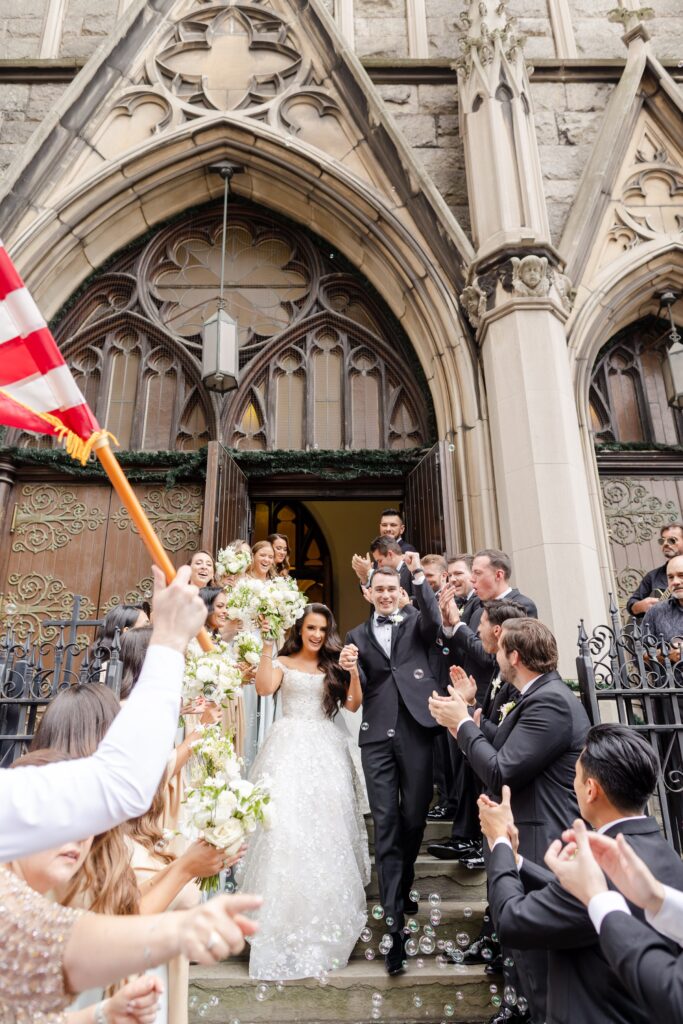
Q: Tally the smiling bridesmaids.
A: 4